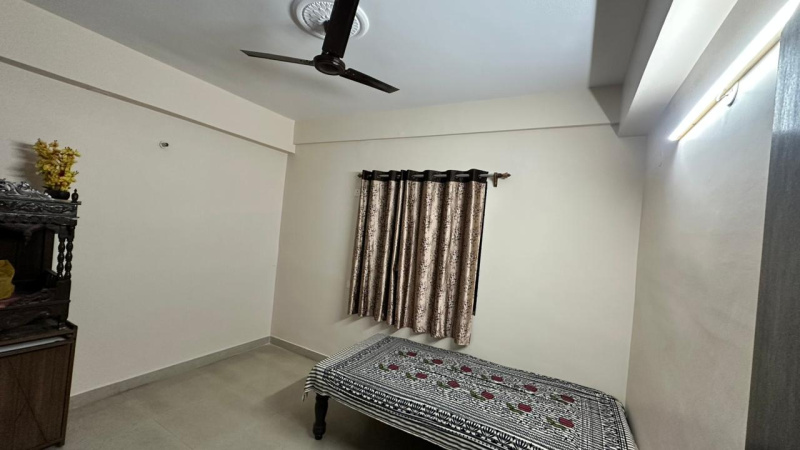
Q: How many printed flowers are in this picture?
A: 12